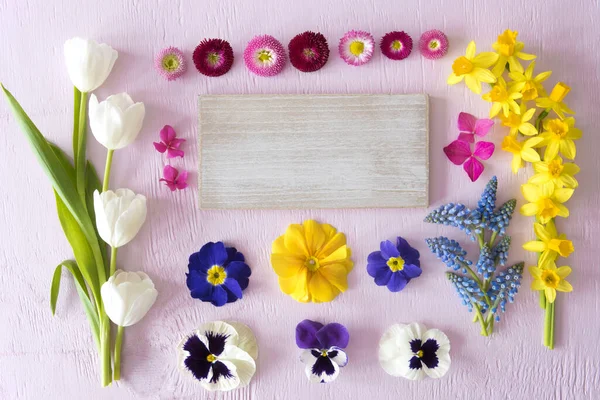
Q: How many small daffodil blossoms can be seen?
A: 12